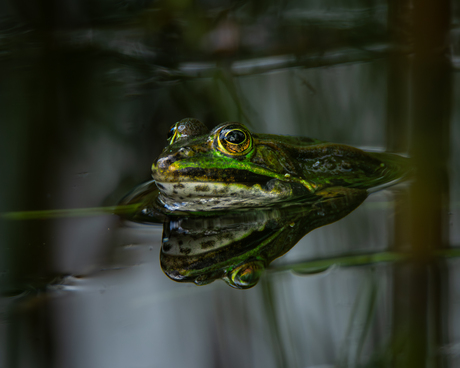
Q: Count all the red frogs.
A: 0